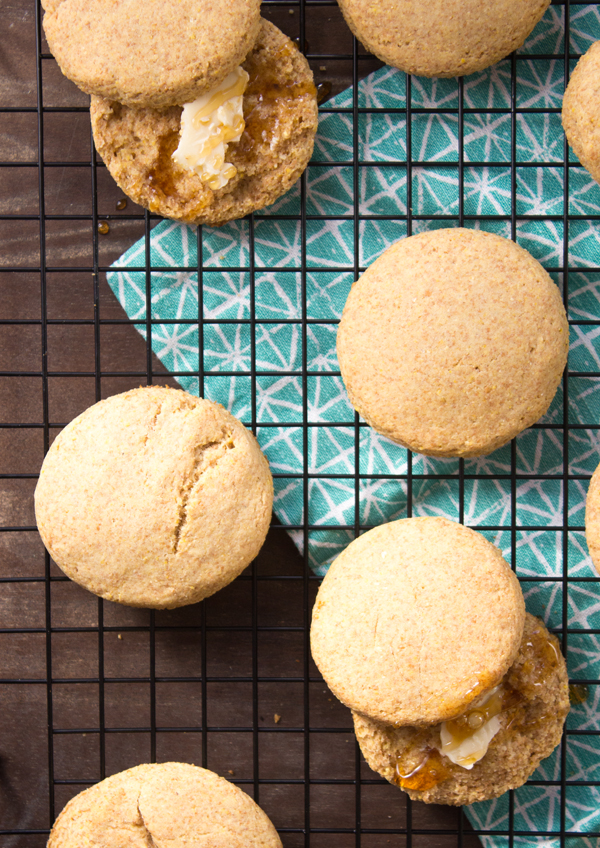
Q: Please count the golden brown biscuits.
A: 8